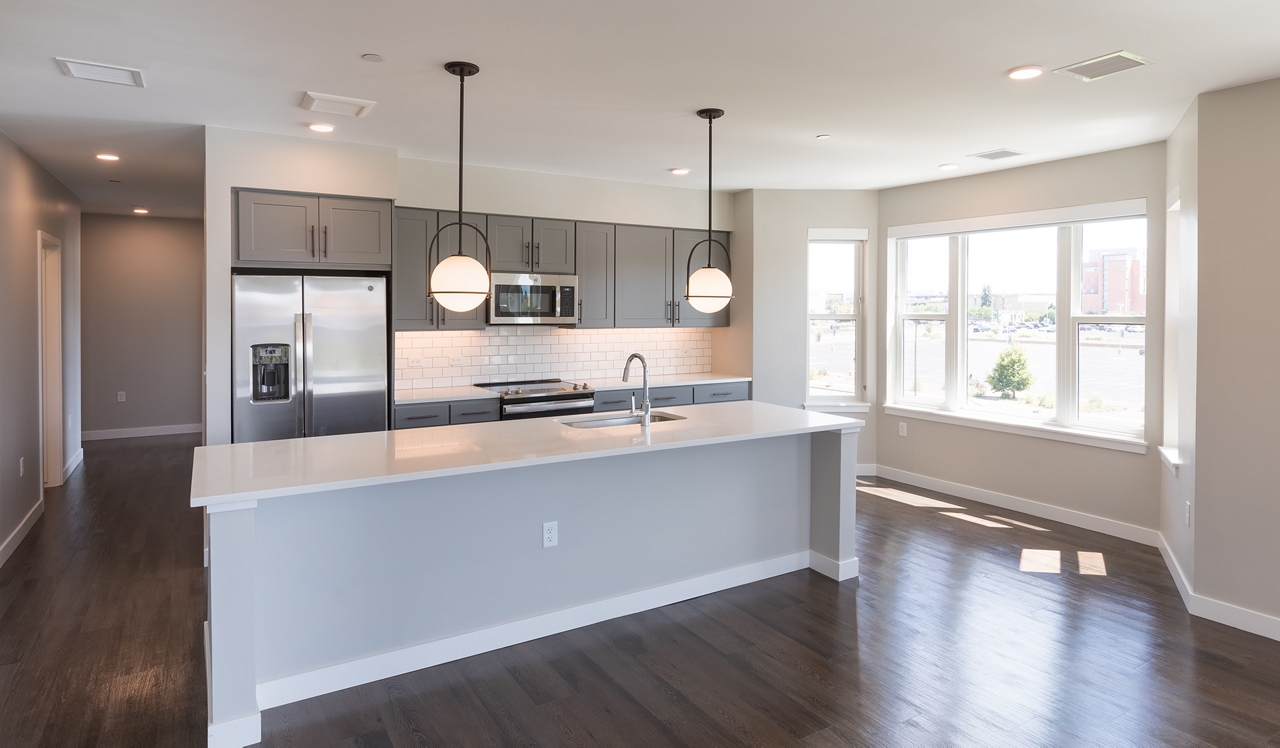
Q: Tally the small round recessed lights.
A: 6